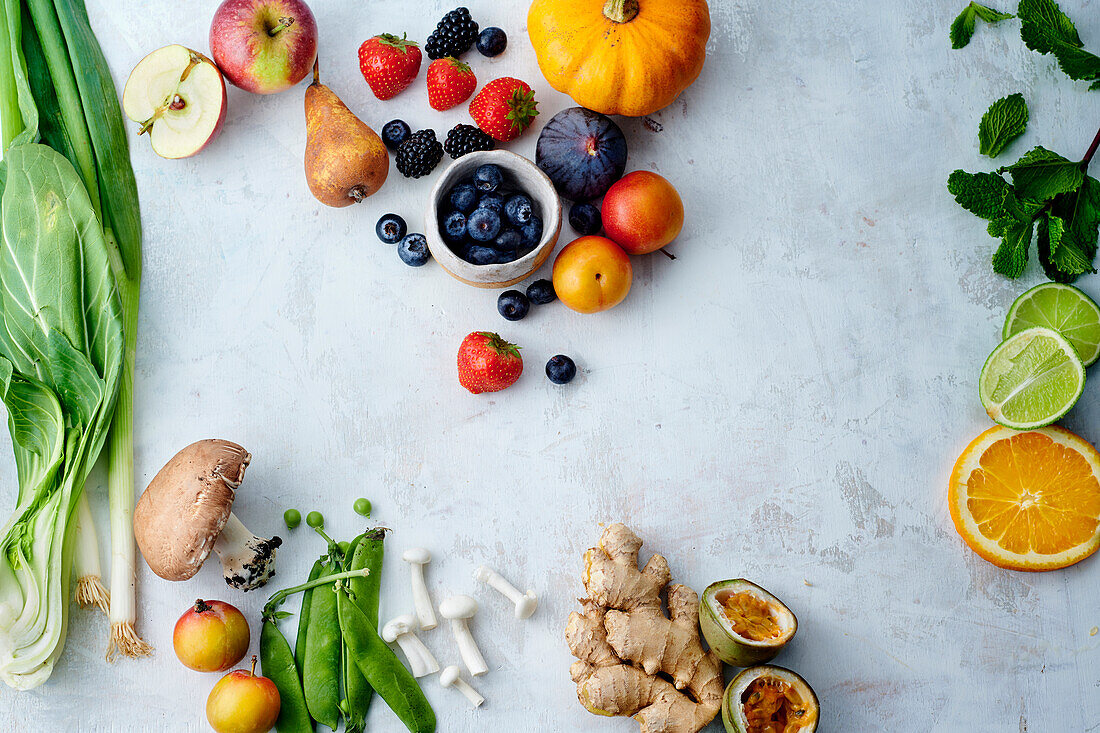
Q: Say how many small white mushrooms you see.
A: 5